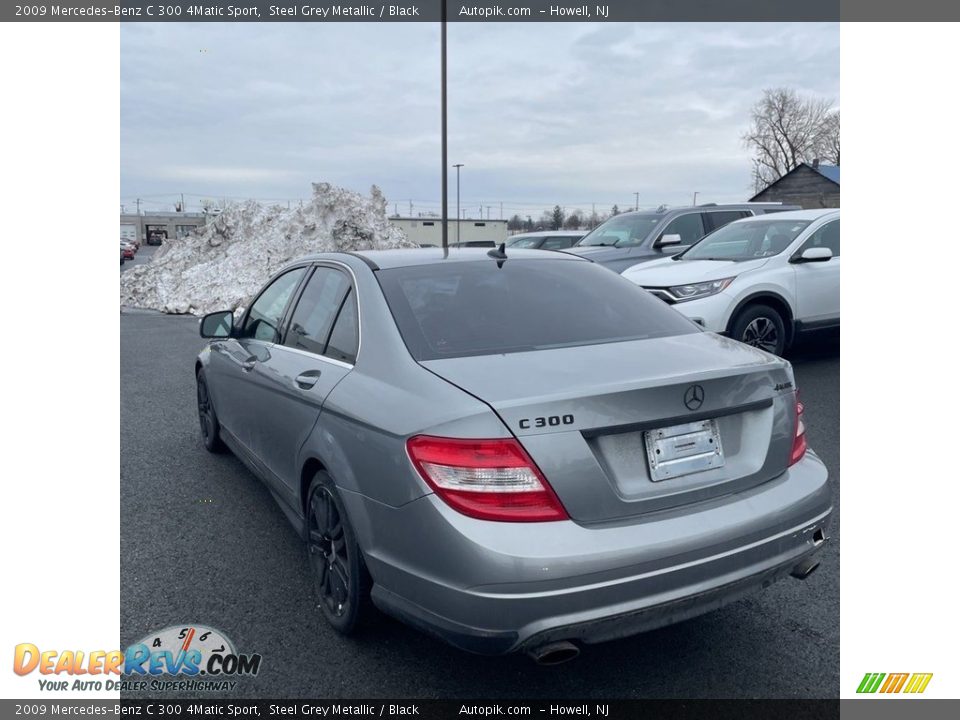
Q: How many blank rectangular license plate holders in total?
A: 1